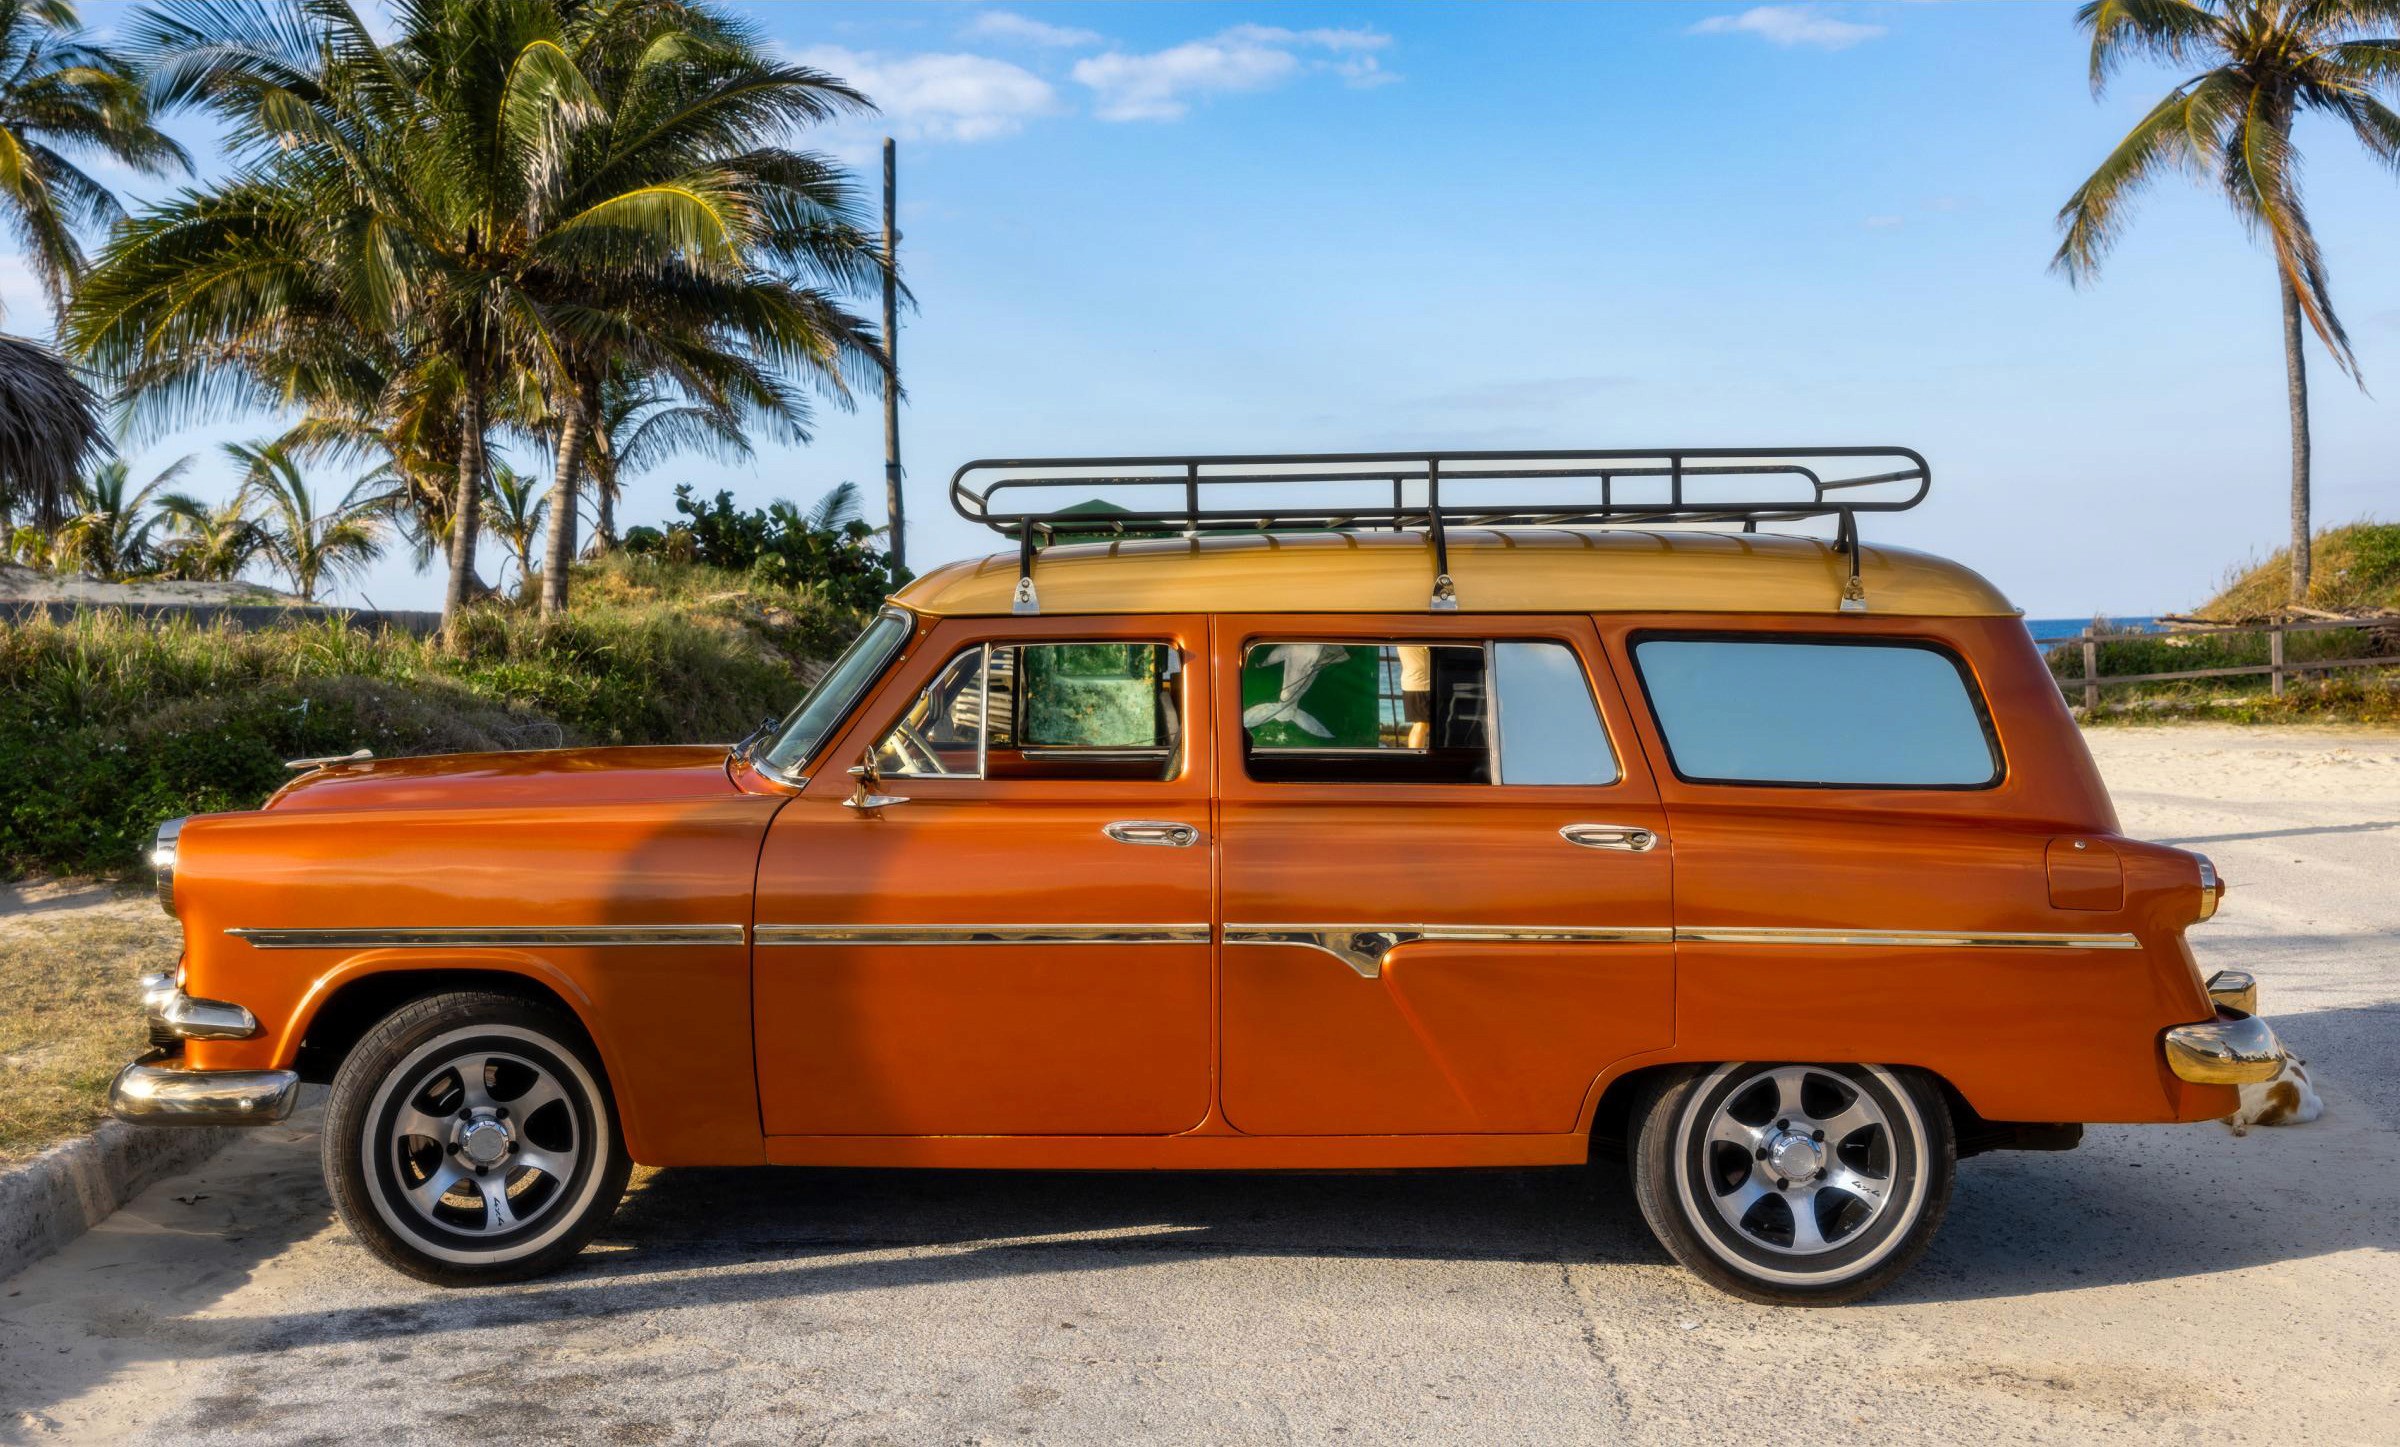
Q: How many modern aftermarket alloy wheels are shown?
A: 2